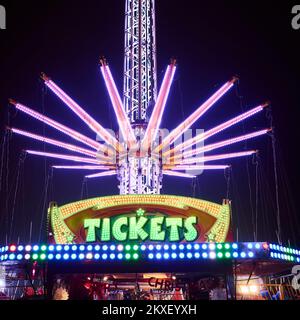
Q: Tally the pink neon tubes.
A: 14